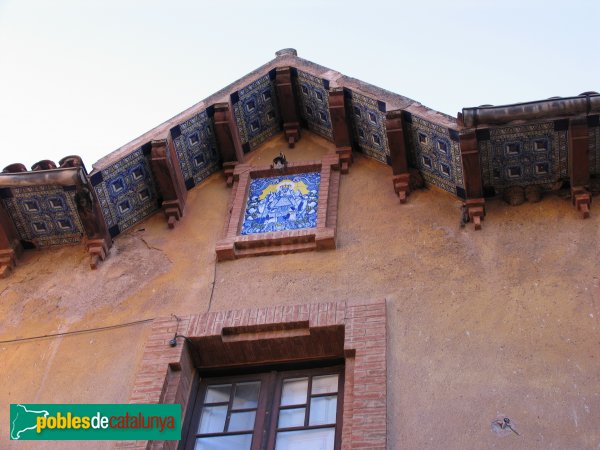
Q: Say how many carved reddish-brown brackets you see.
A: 9